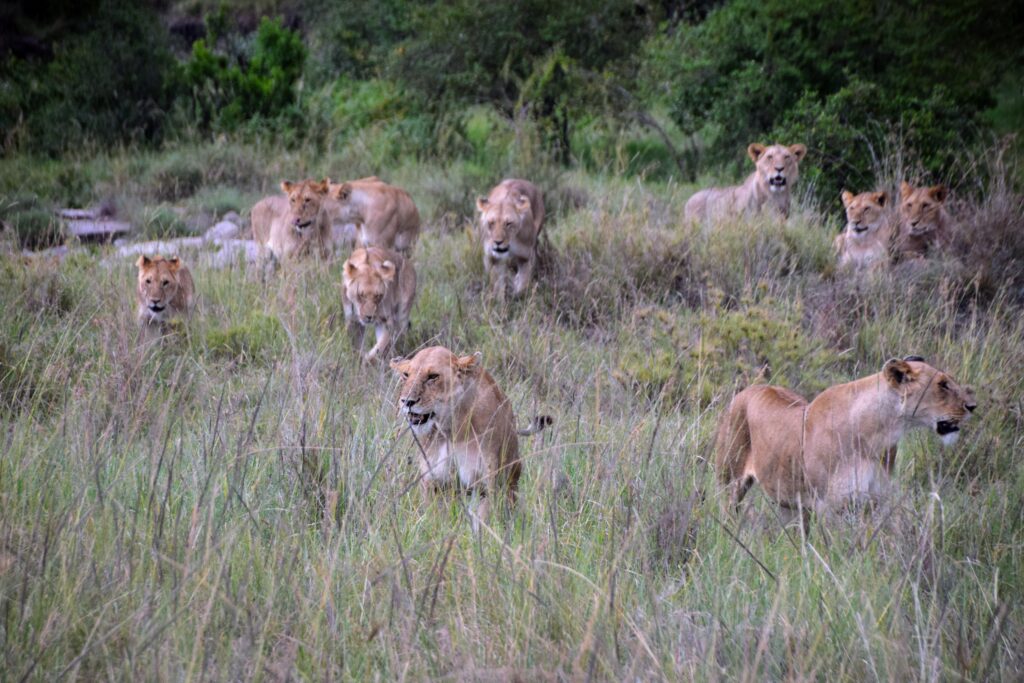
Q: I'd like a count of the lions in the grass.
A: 10